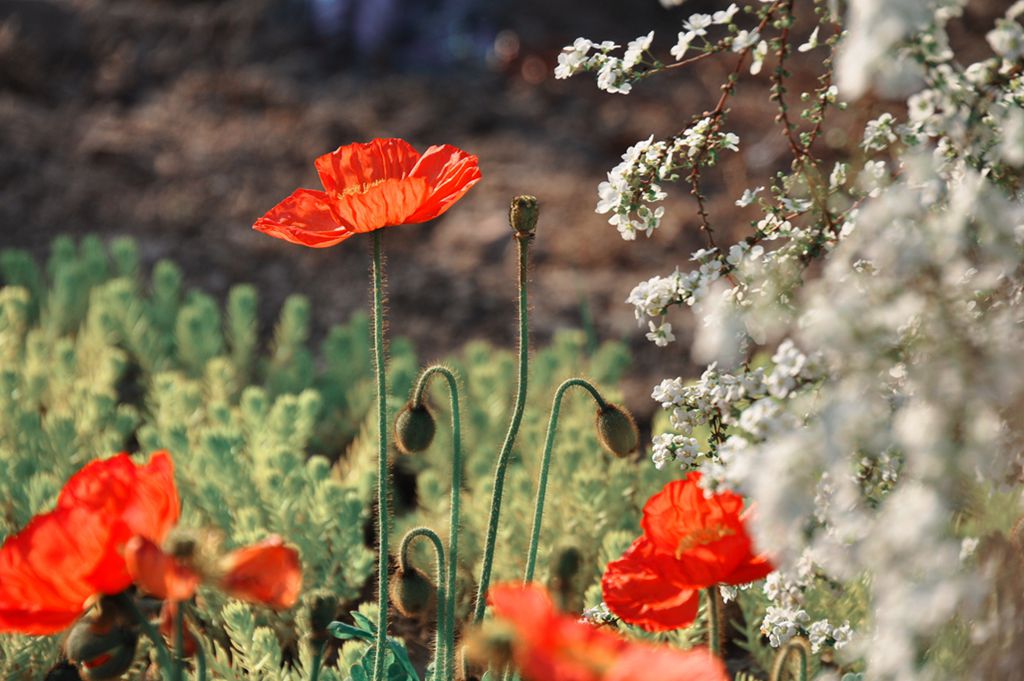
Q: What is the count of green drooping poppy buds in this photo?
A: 3